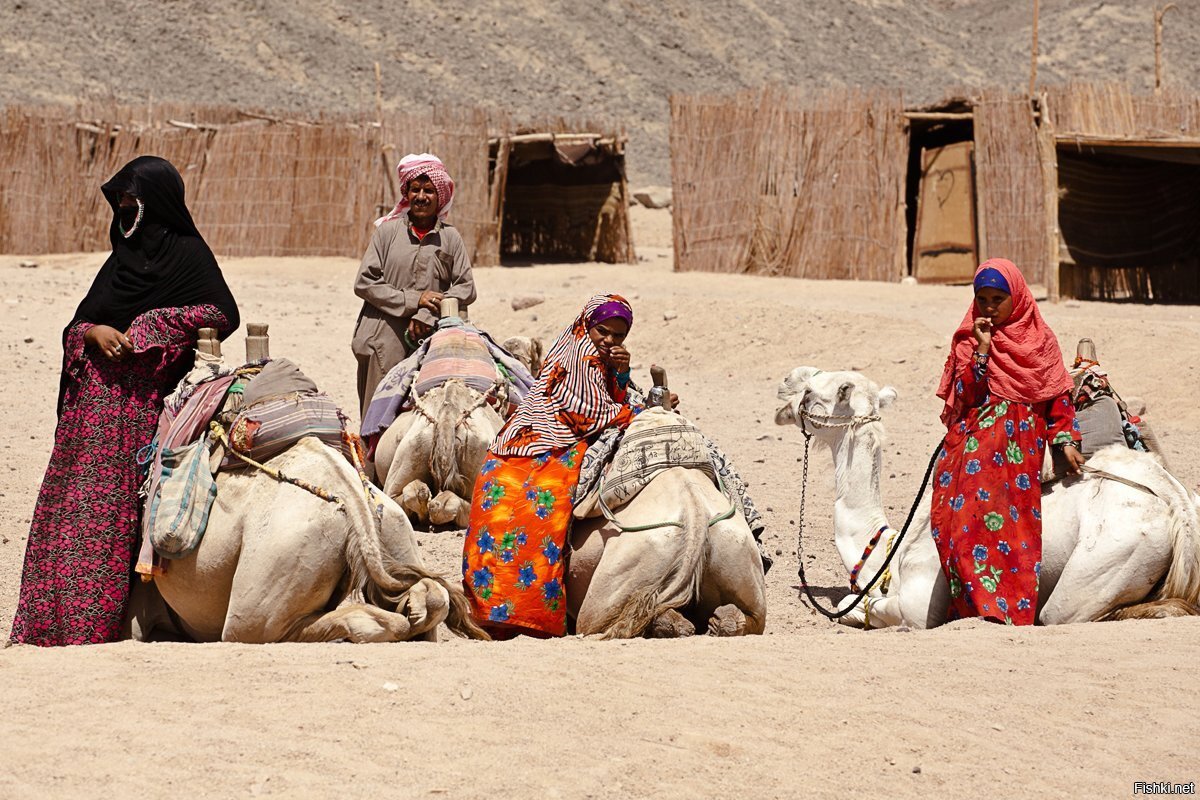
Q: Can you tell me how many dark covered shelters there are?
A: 2